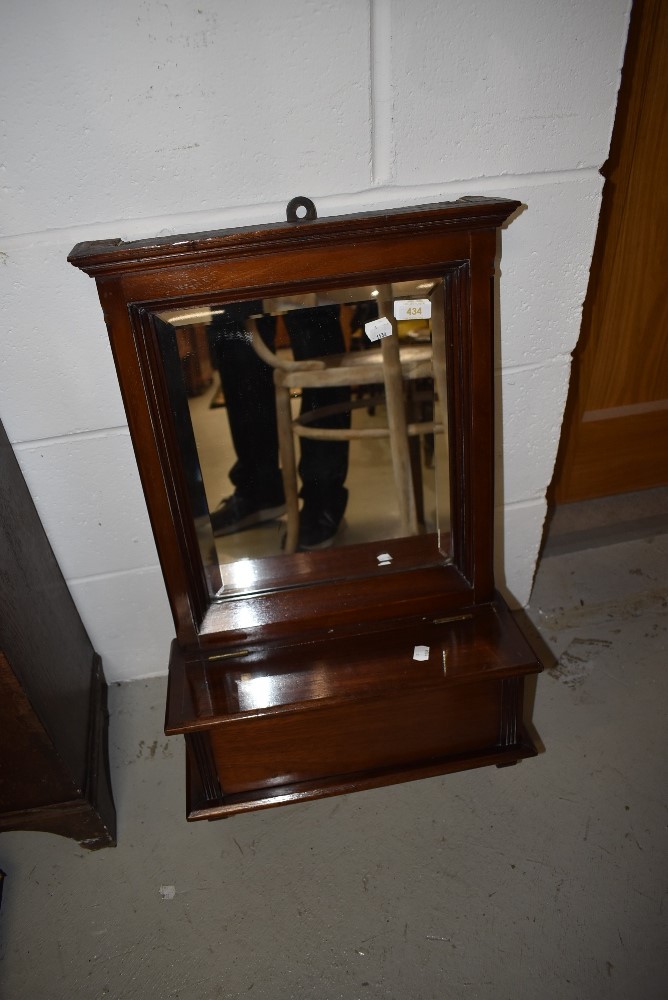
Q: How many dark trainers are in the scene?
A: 2